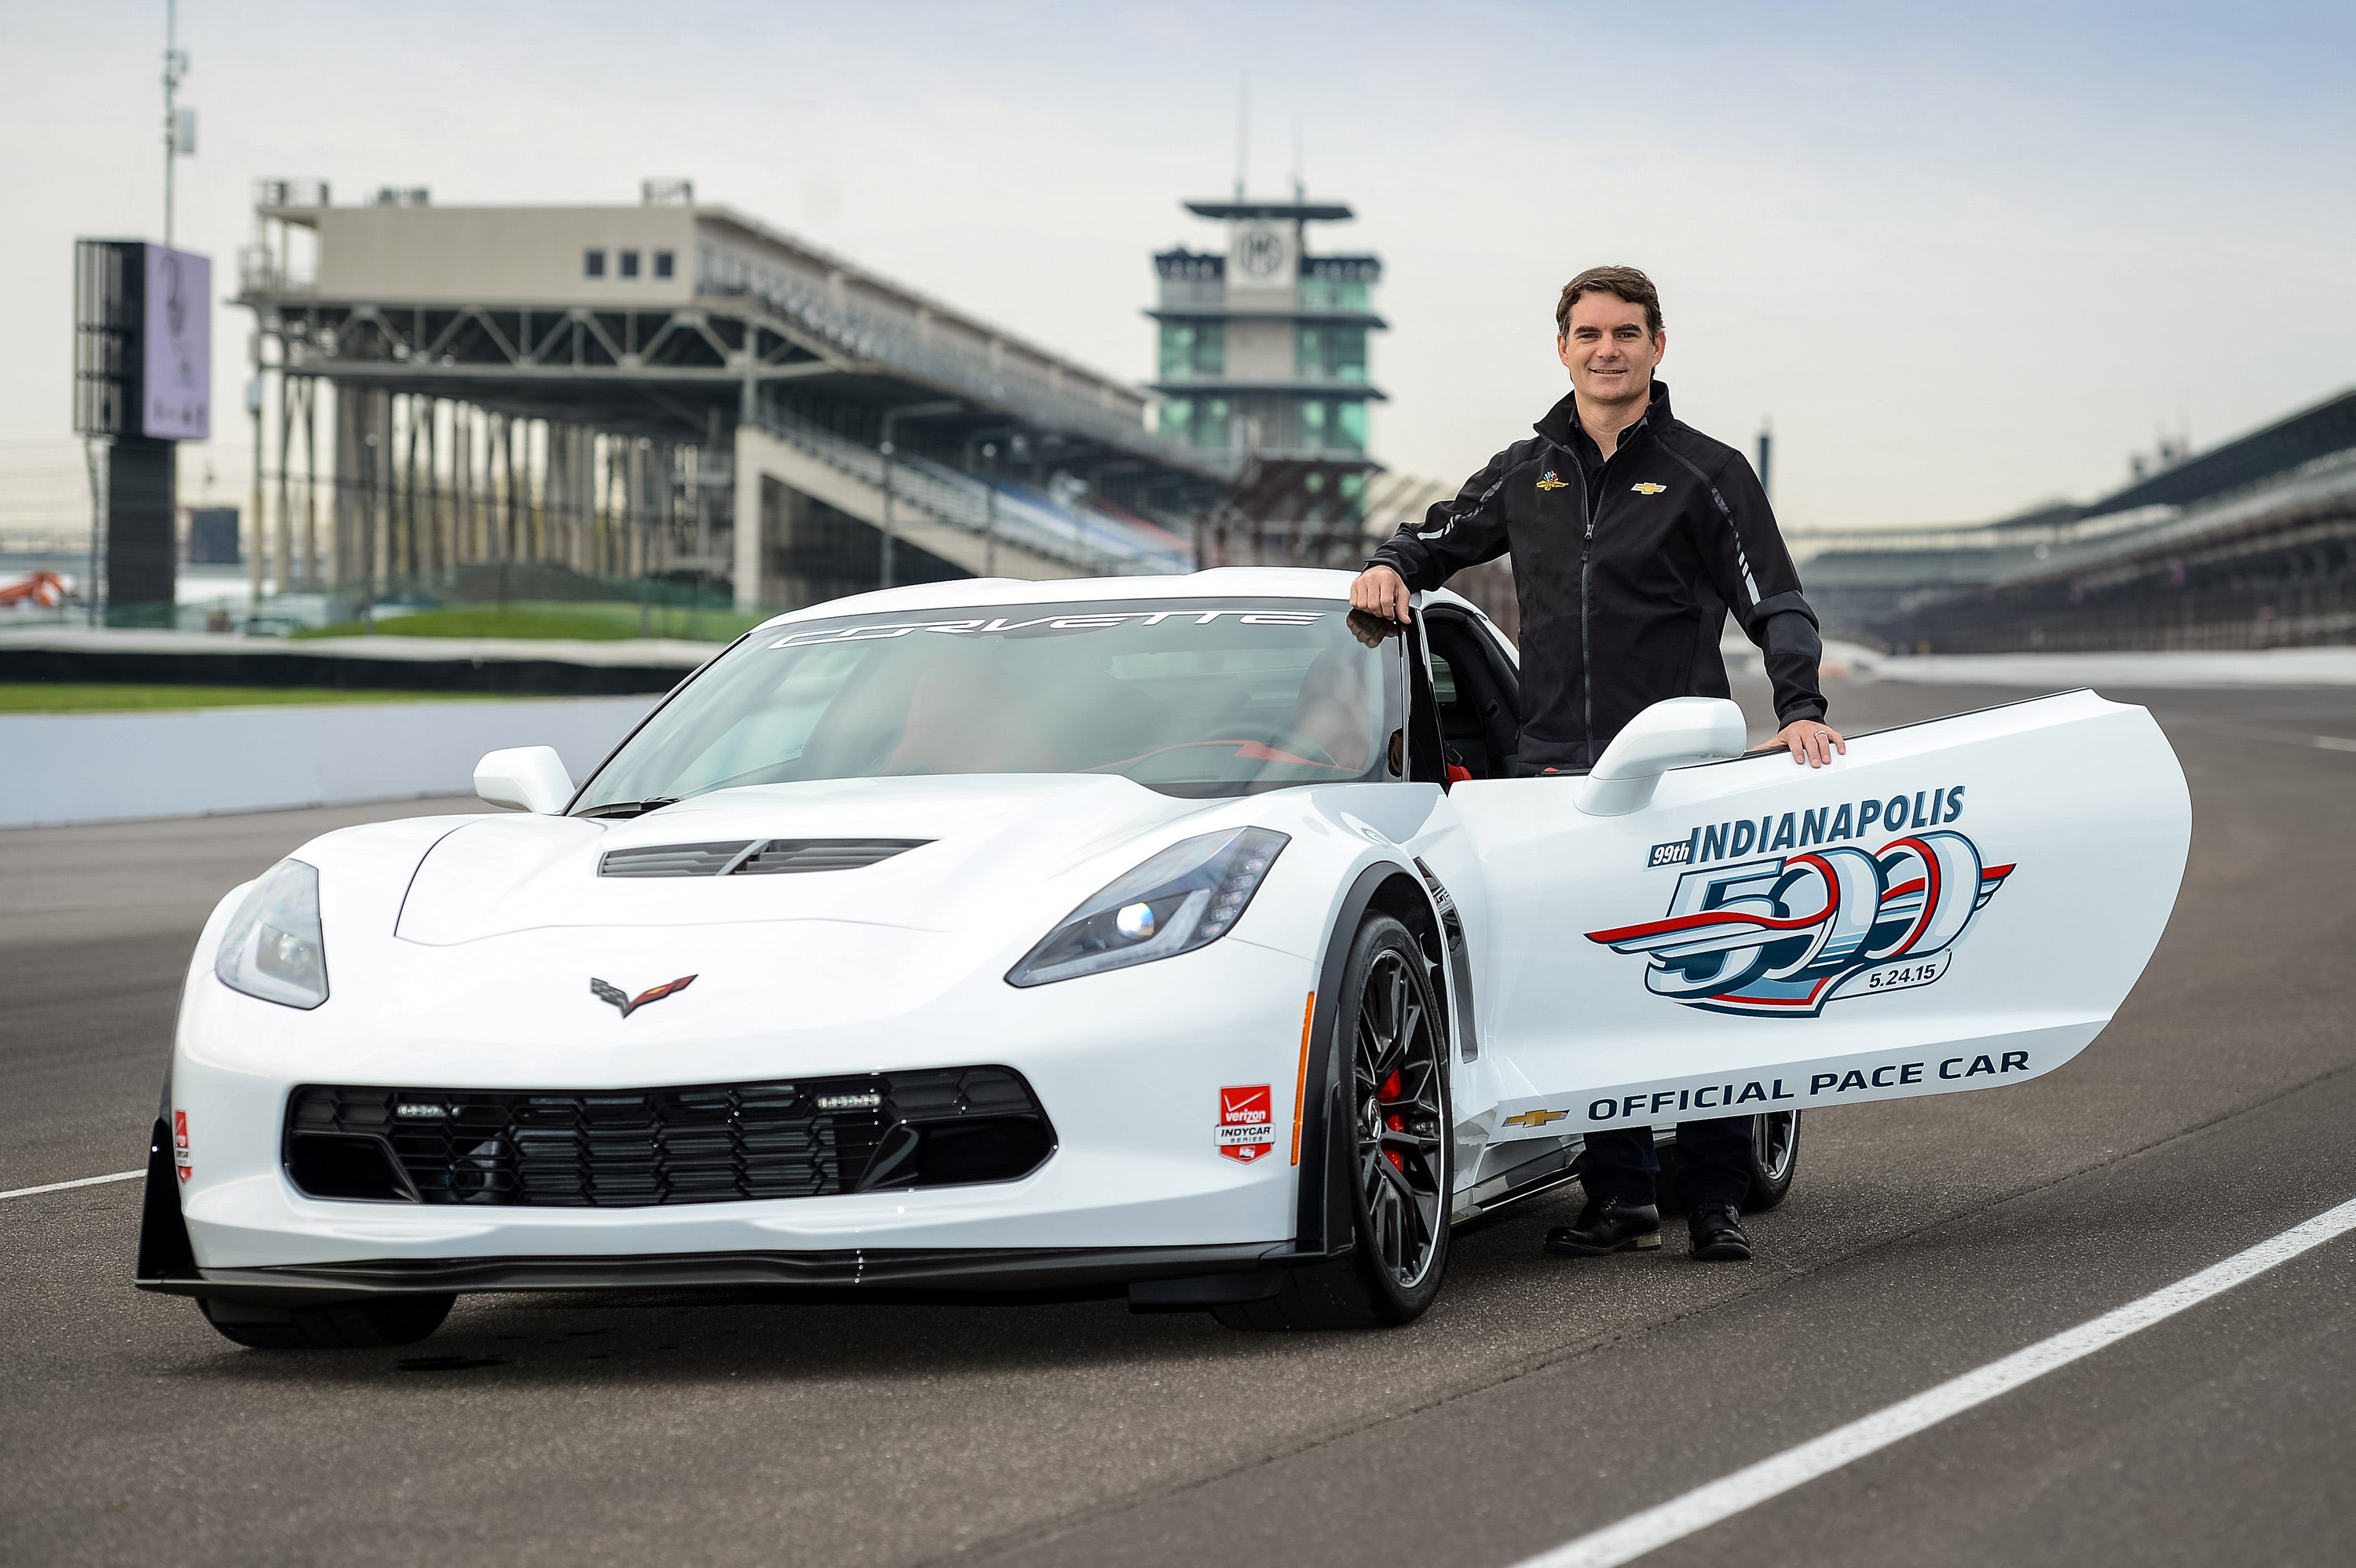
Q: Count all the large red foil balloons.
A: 0